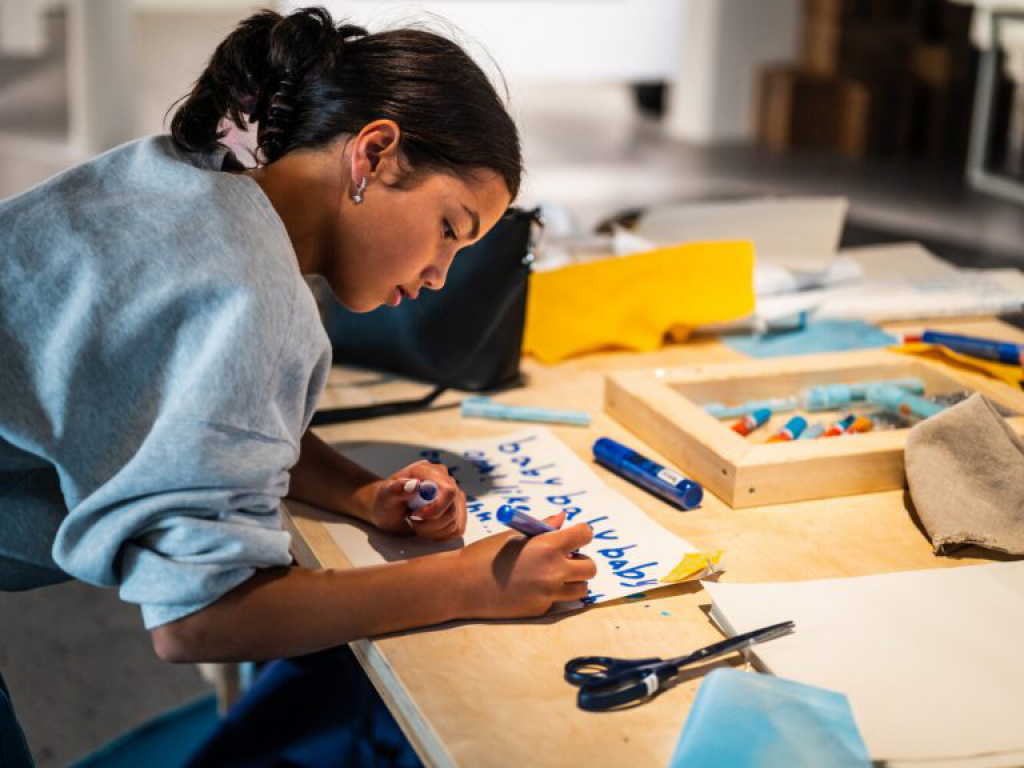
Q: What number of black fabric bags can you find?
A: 1